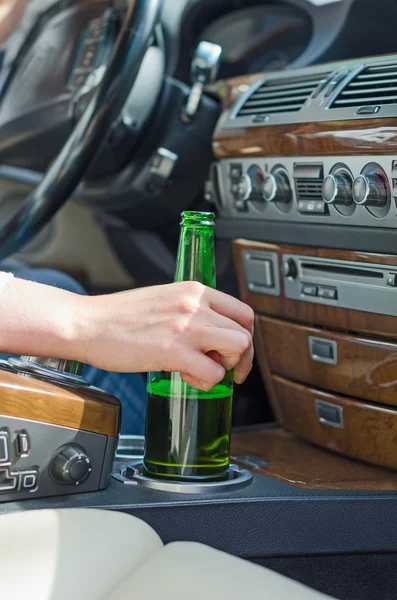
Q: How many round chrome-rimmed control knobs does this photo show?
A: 4